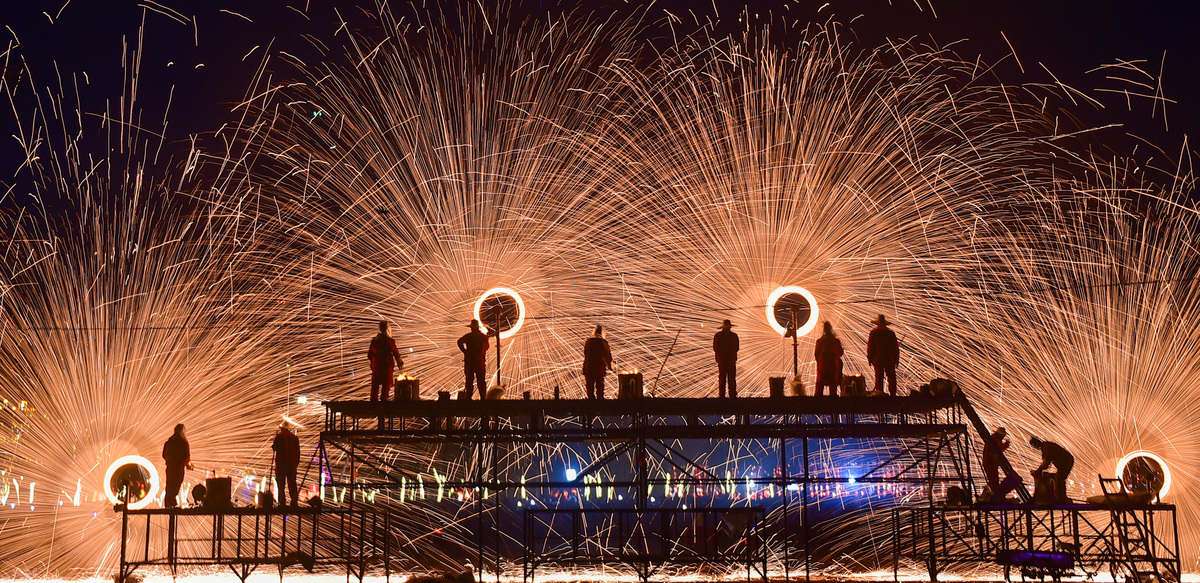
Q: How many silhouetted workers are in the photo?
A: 10